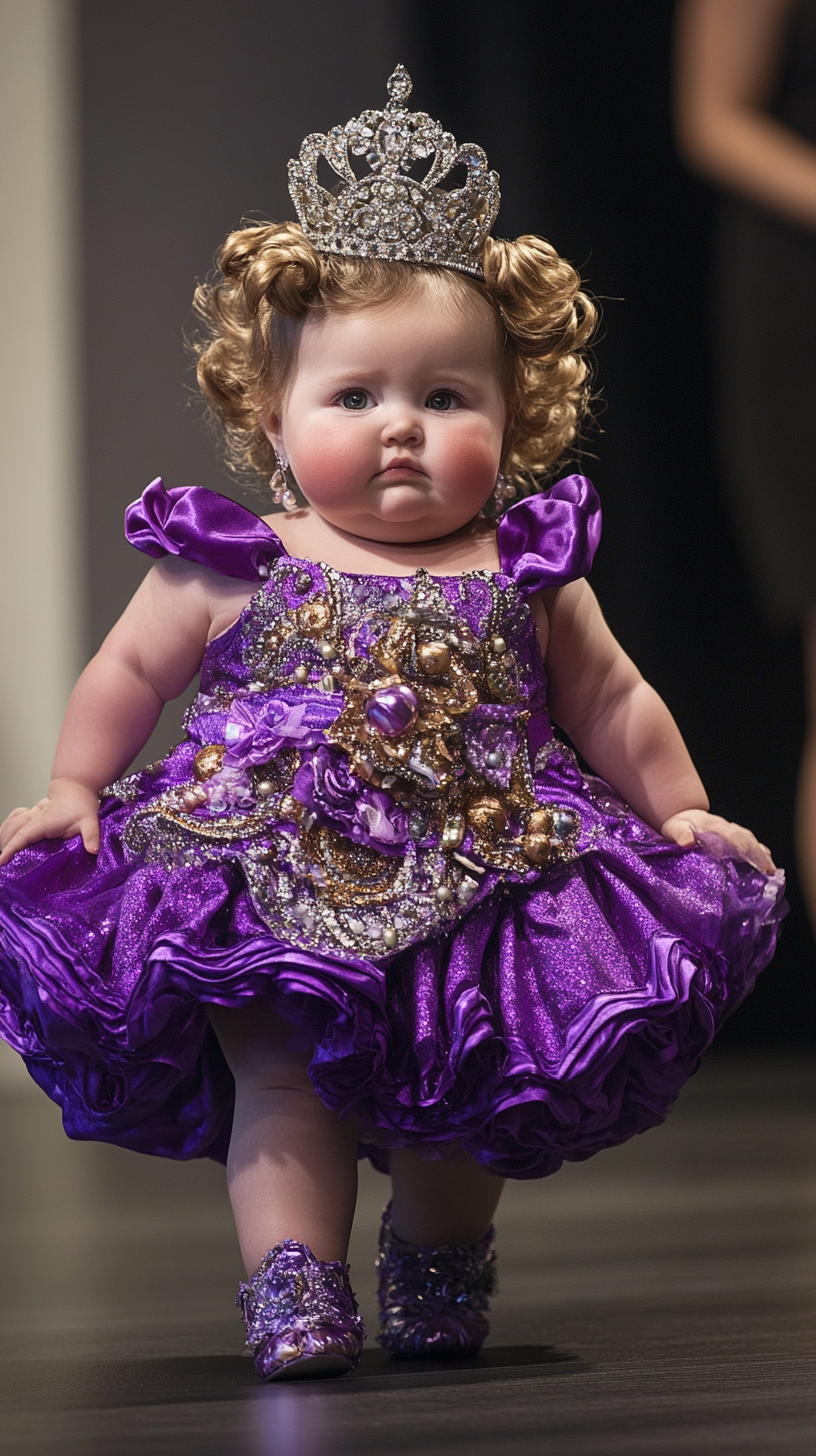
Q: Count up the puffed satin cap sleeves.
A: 2